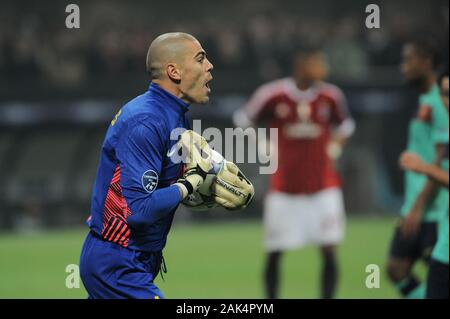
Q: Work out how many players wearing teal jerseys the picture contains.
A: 2